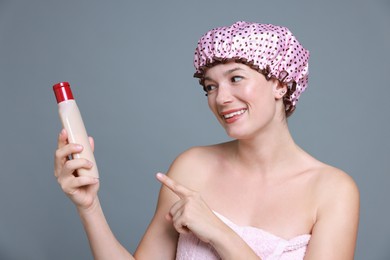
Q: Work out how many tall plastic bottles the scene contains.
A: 1